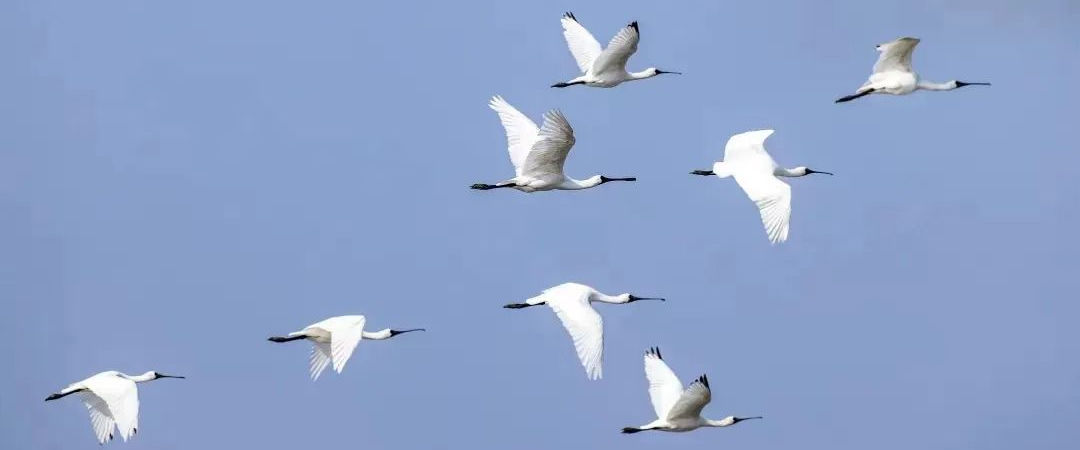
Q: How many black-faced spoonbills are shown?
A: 8